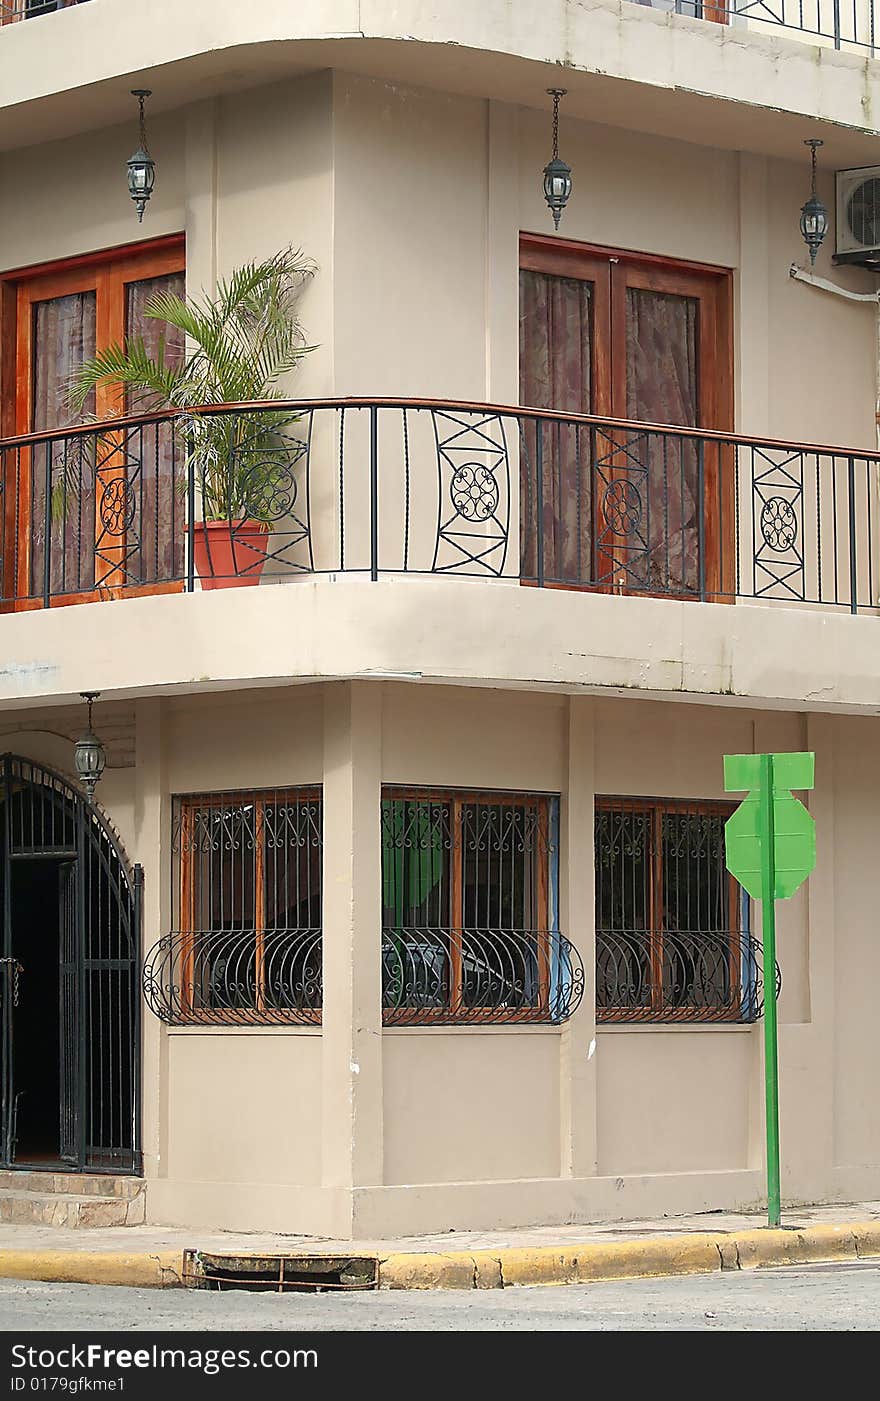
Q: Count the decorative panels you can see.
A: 5